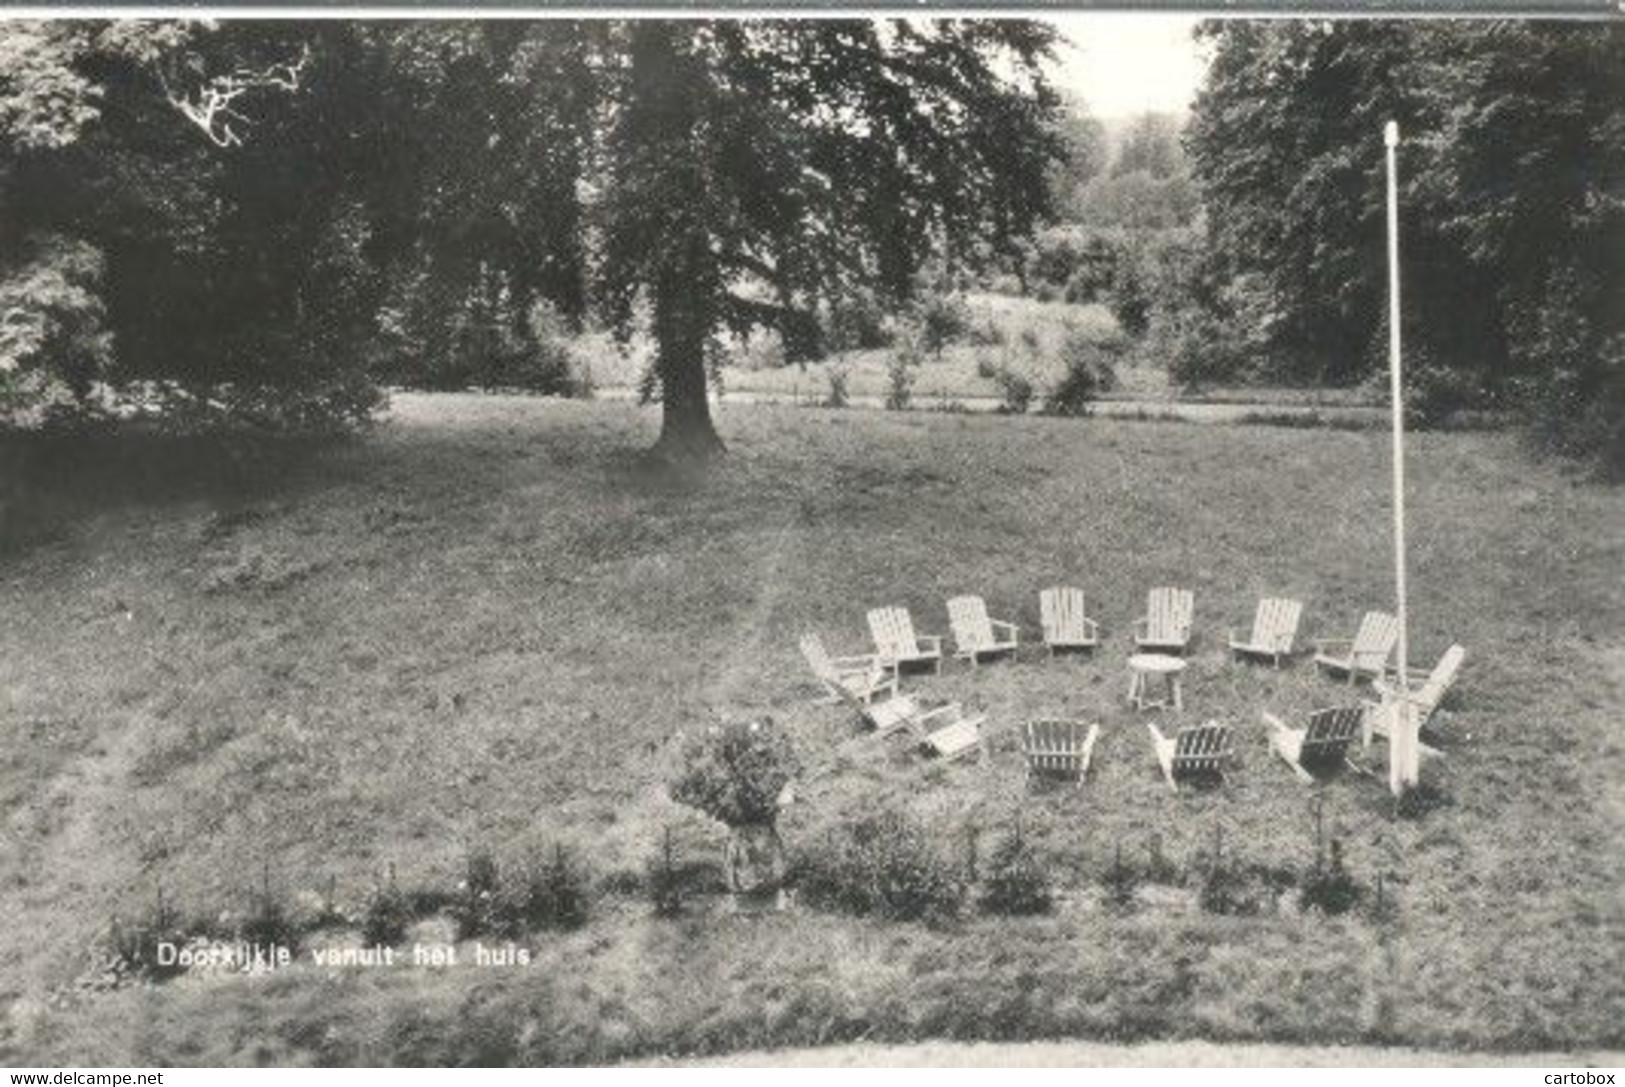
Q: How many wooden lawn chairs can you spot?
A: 13